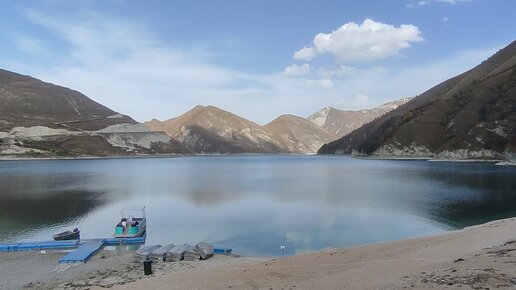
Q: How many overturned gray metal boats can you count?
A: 5